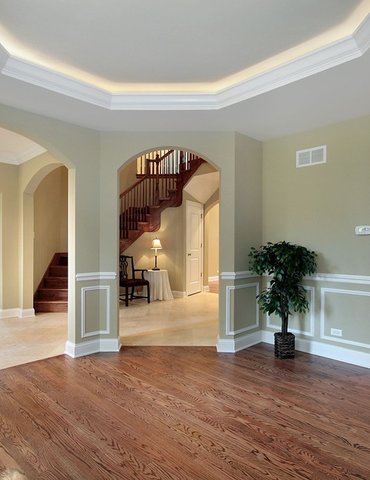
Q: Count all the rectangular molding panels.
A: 4